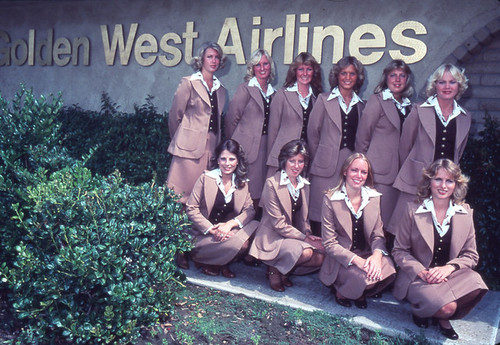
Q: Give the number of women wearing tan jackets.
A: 10